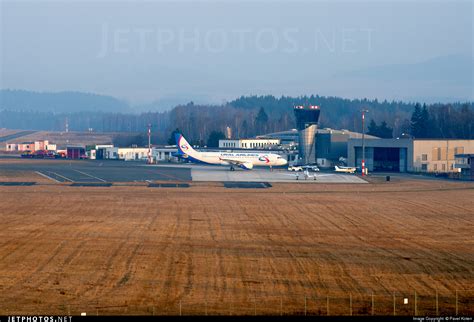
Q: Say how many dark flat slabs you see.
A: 4